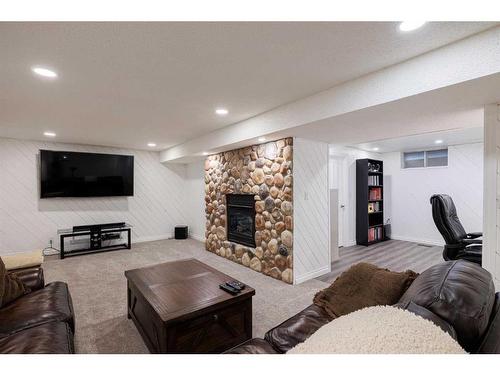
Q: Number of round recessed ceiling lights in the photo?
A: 9